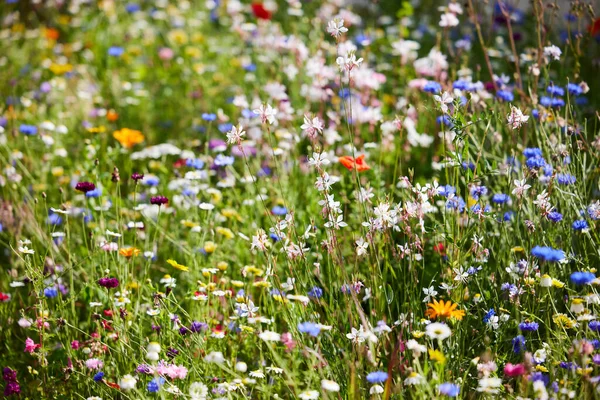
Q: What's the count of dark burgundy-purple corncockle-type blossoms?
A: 4